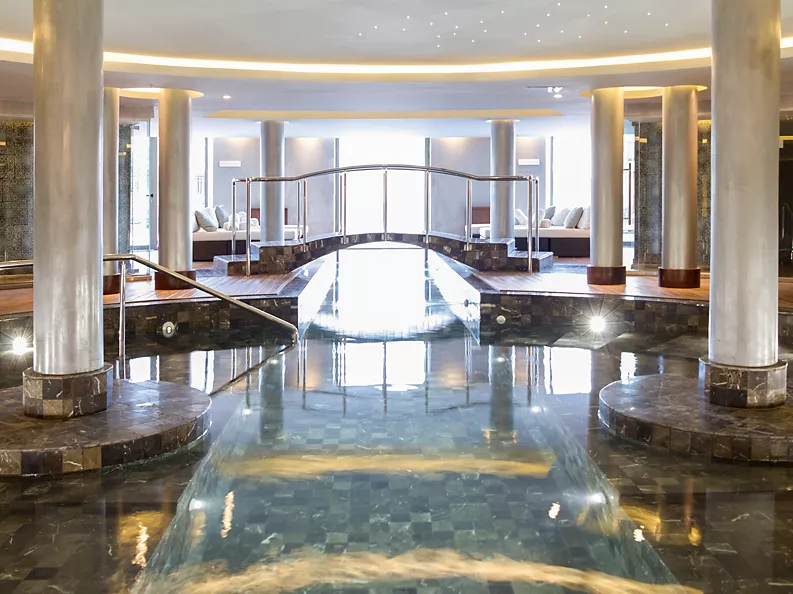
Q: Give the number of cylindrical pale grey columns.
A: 8